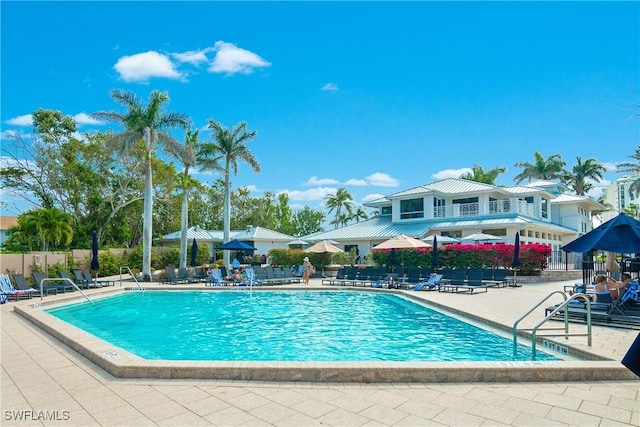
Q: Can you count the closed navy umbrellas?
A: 5